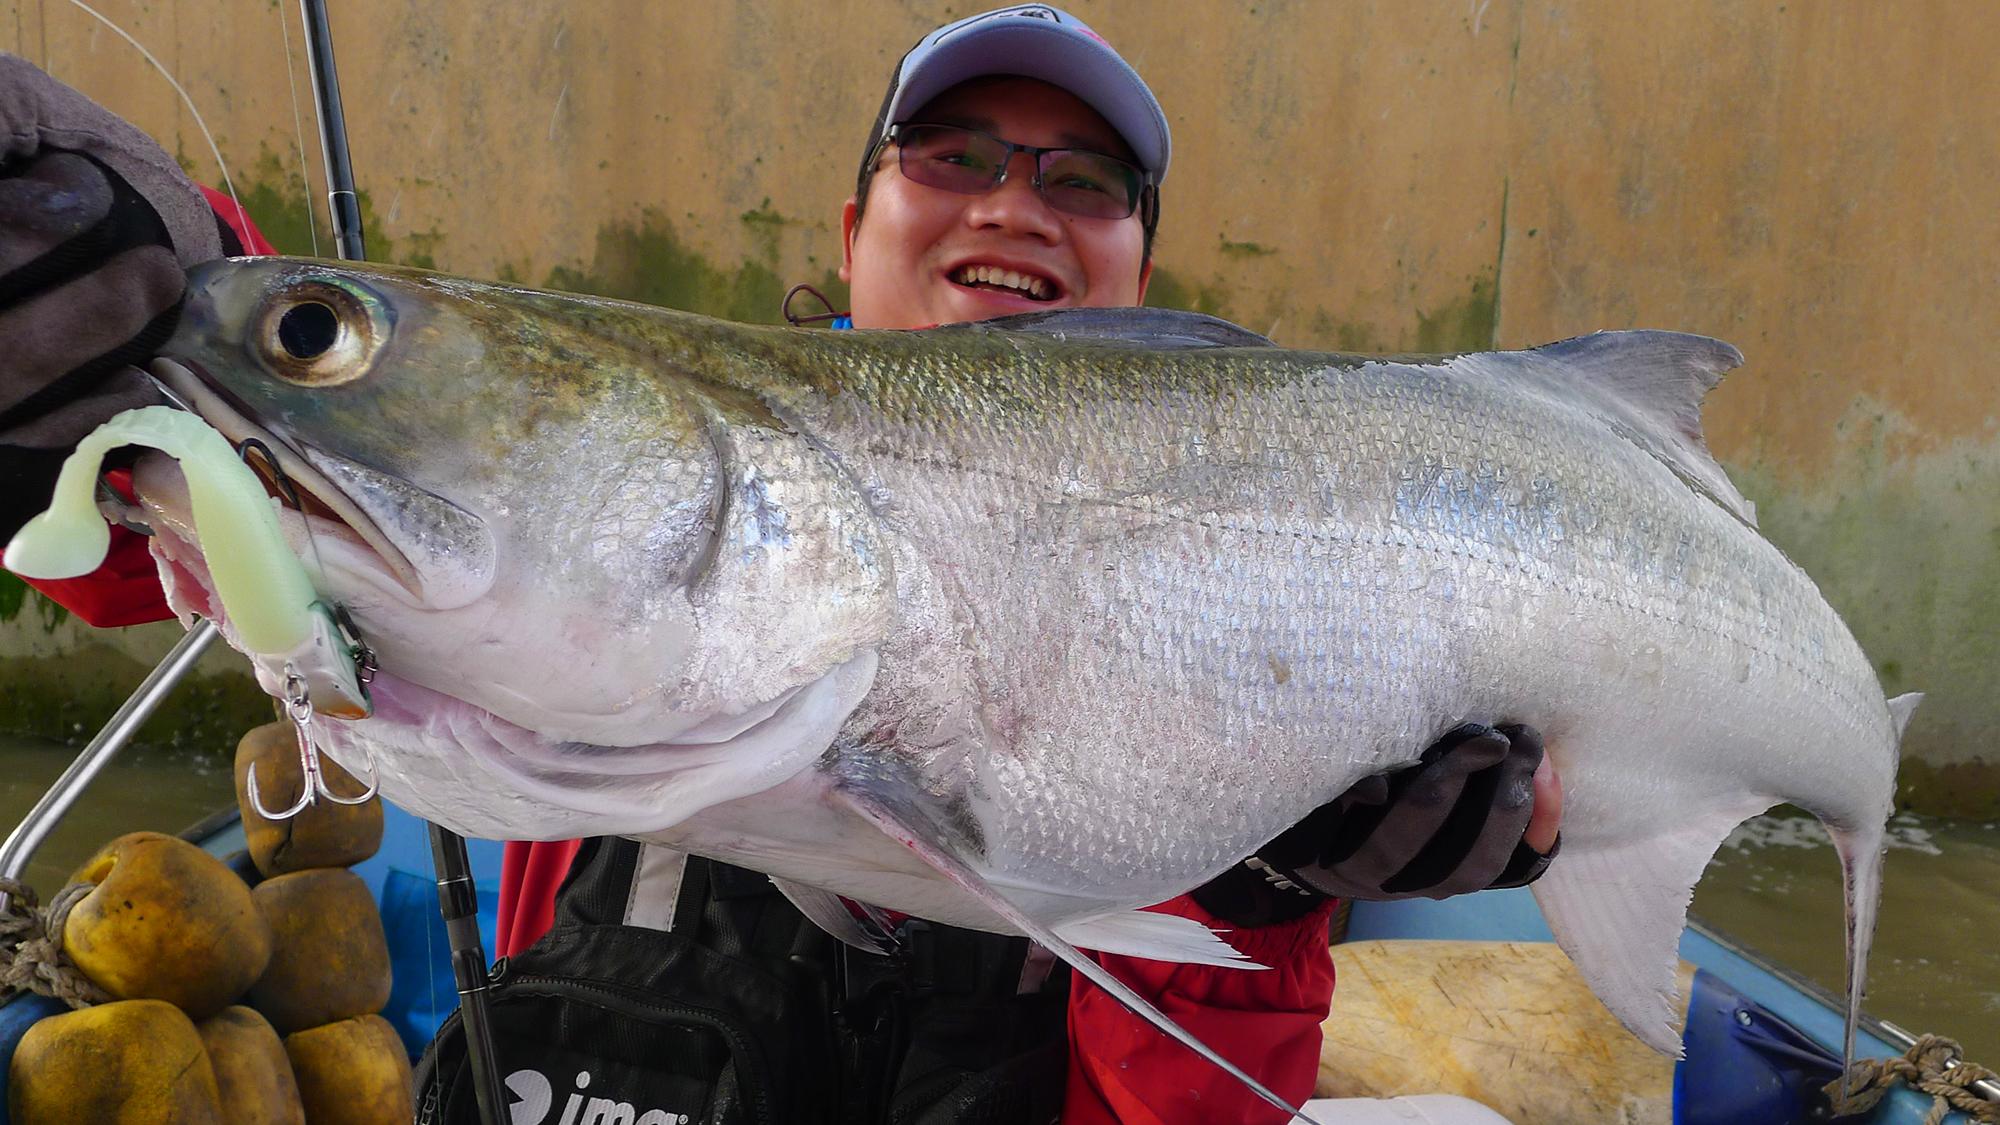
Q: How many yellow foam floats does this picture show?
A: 6